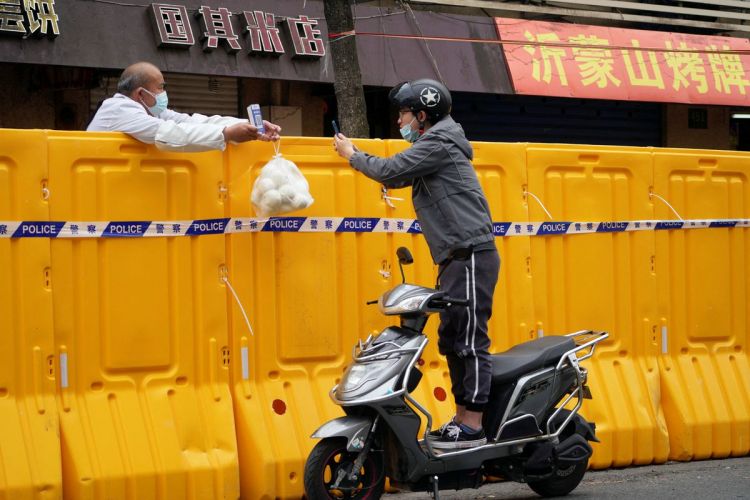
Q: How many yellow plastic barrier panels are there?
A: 6